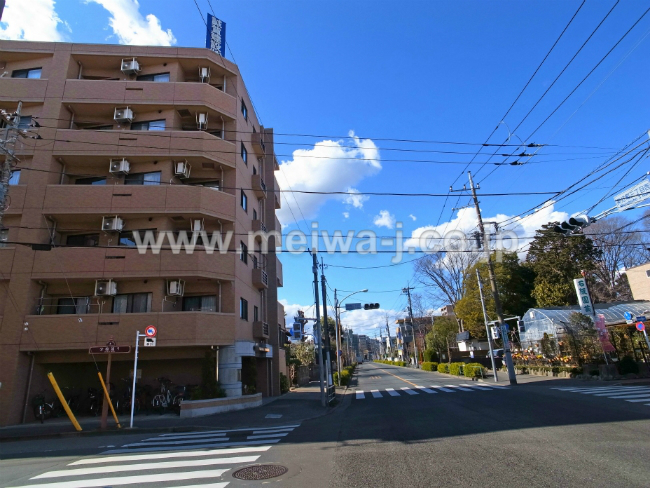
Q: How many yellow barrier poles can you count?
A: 2